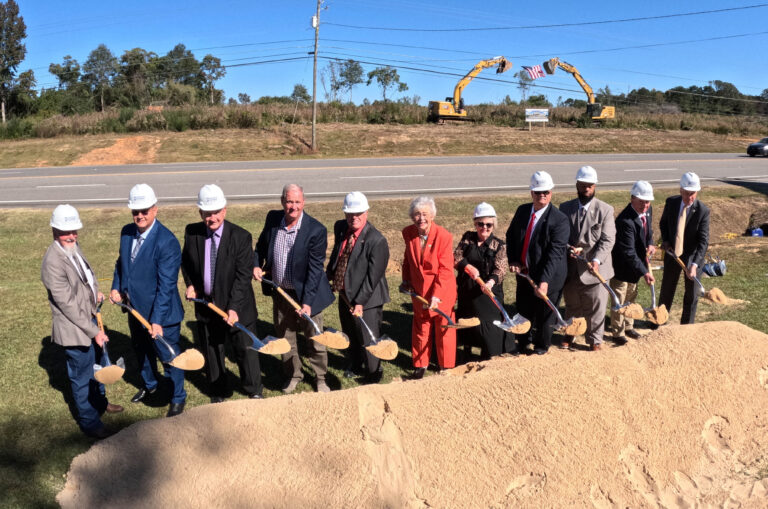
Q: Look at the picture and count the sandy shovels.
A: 11